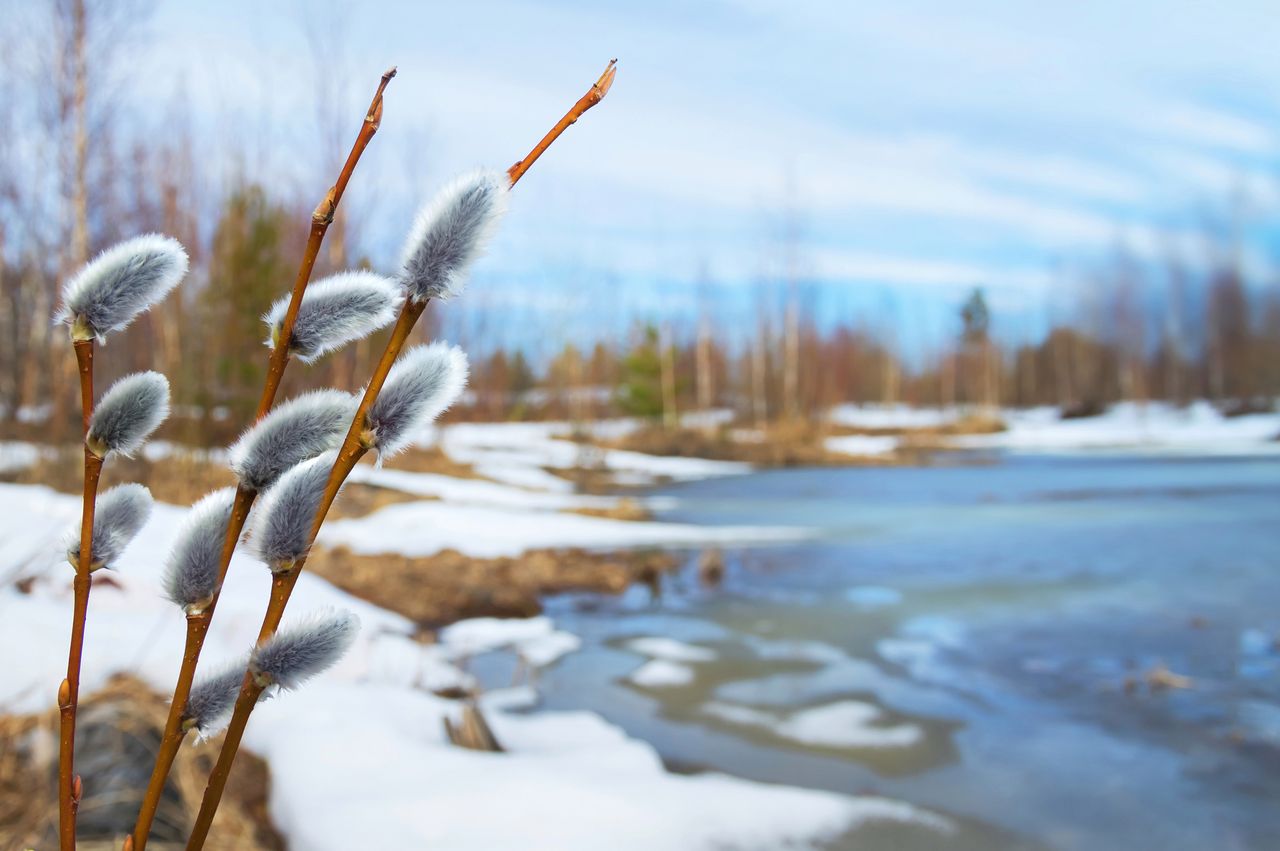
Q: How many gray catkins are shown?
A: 11